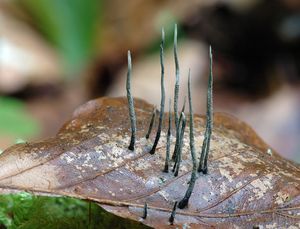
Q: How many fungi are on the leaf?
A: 12